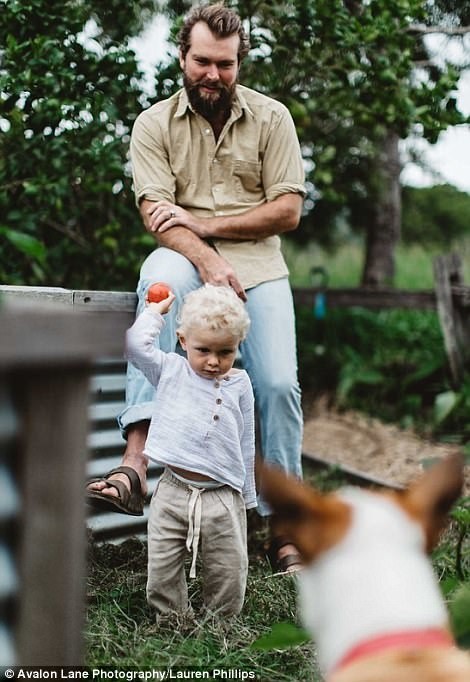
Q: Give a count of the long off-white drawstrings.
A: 2